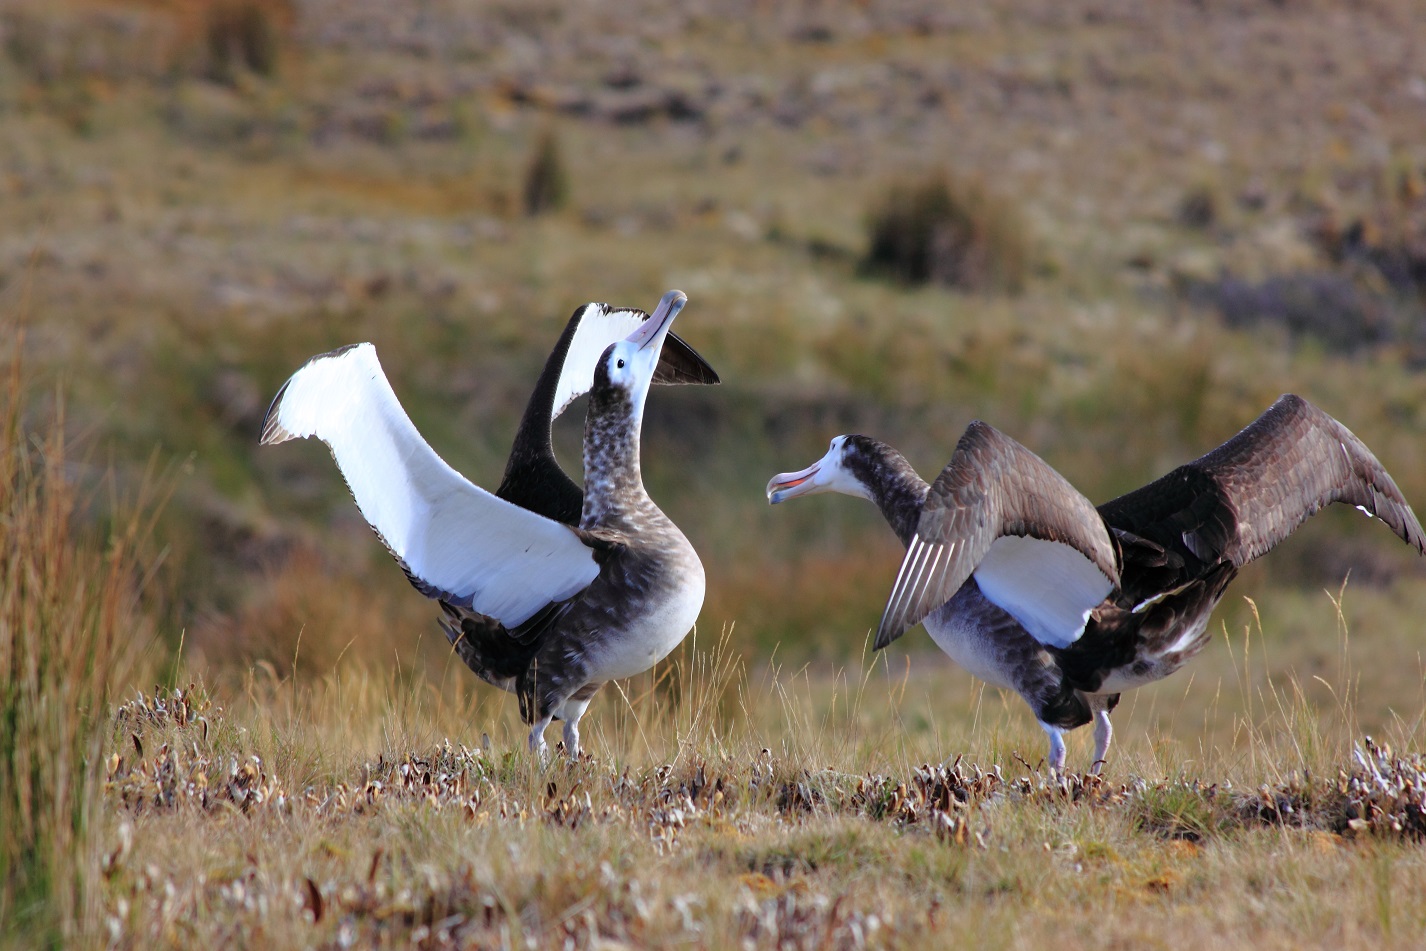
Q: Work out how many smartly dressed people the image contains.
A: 0